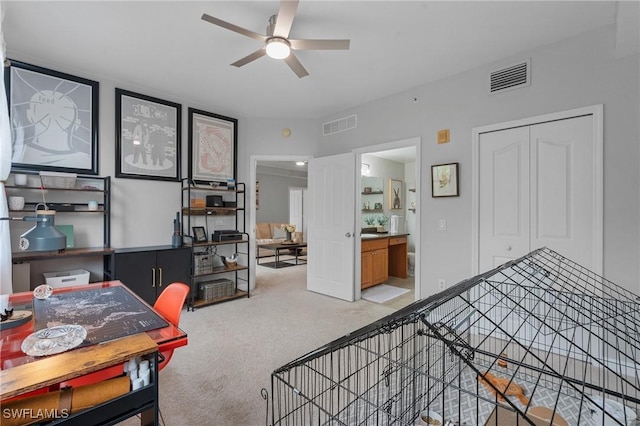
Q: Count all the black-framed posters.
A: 3